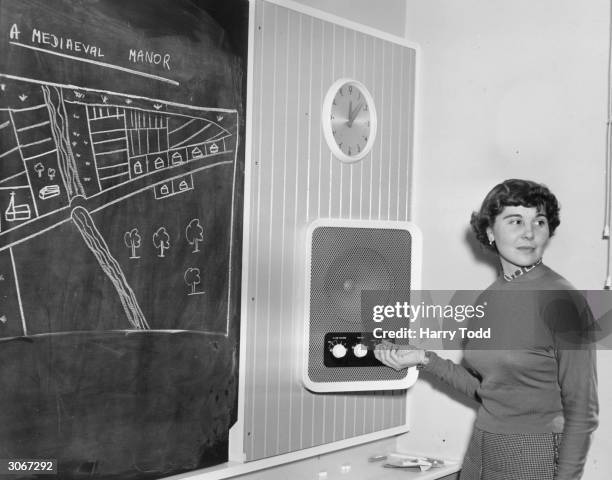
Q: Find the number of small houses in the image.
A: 7